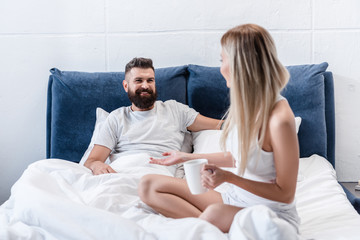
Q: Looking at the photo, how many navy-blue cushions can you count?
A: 2